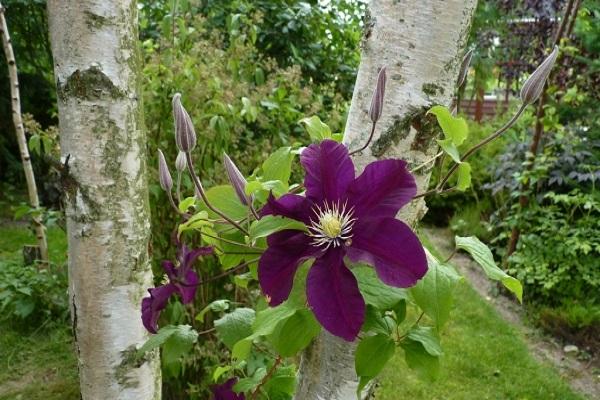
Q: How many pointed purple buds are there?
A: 7